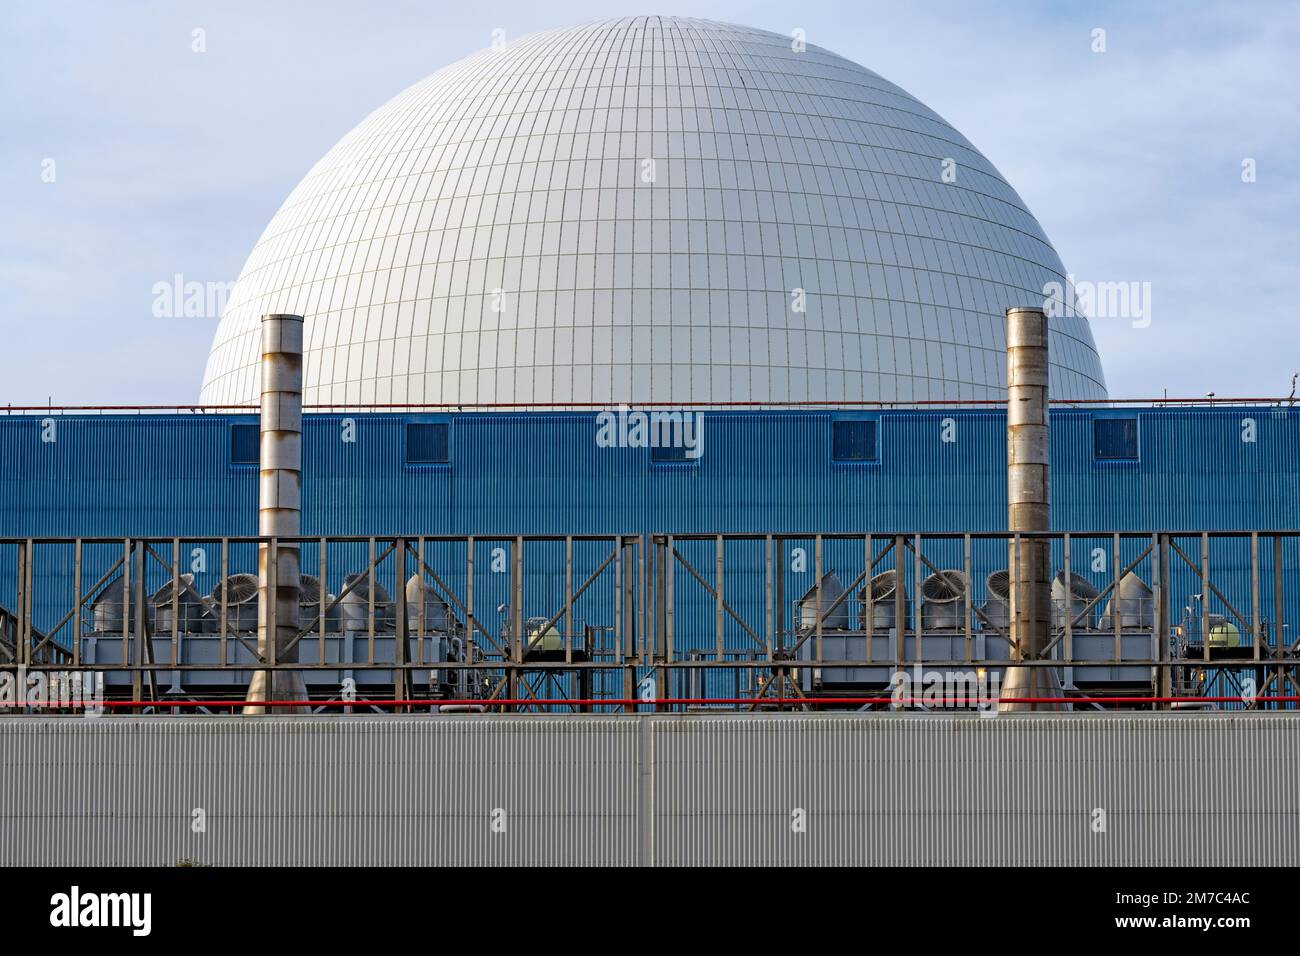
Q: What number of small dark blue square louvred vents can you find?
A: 5